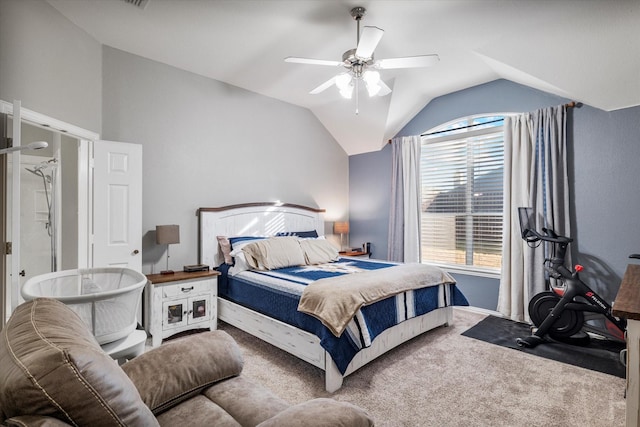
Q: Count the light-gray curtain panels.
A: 2